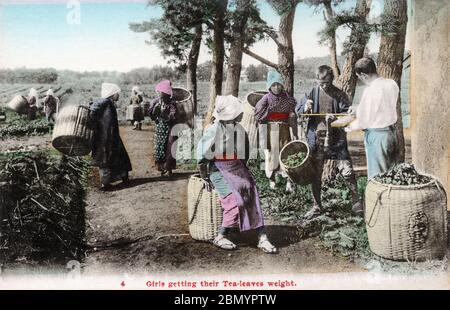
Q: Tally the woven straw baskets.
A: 7